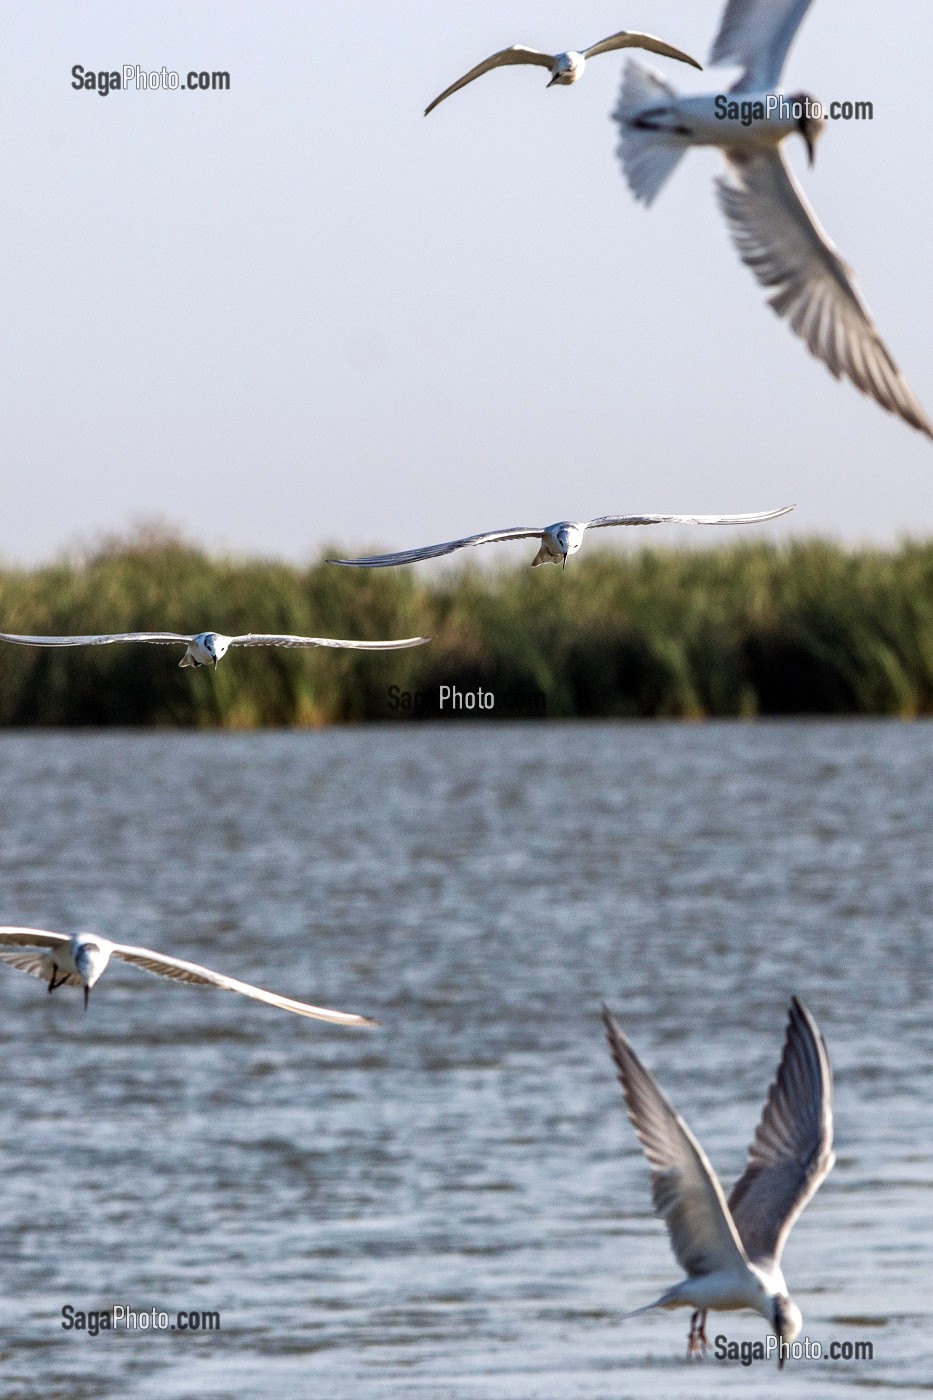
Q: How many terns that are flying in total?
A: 6